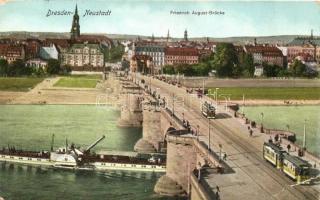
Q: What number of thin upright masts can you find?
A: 2